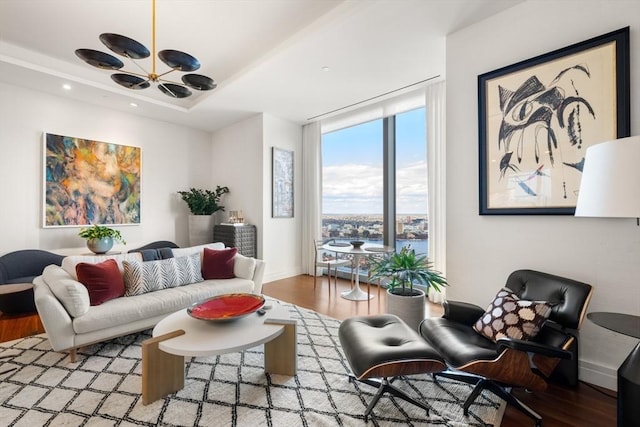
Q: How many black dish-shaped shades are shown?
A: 6